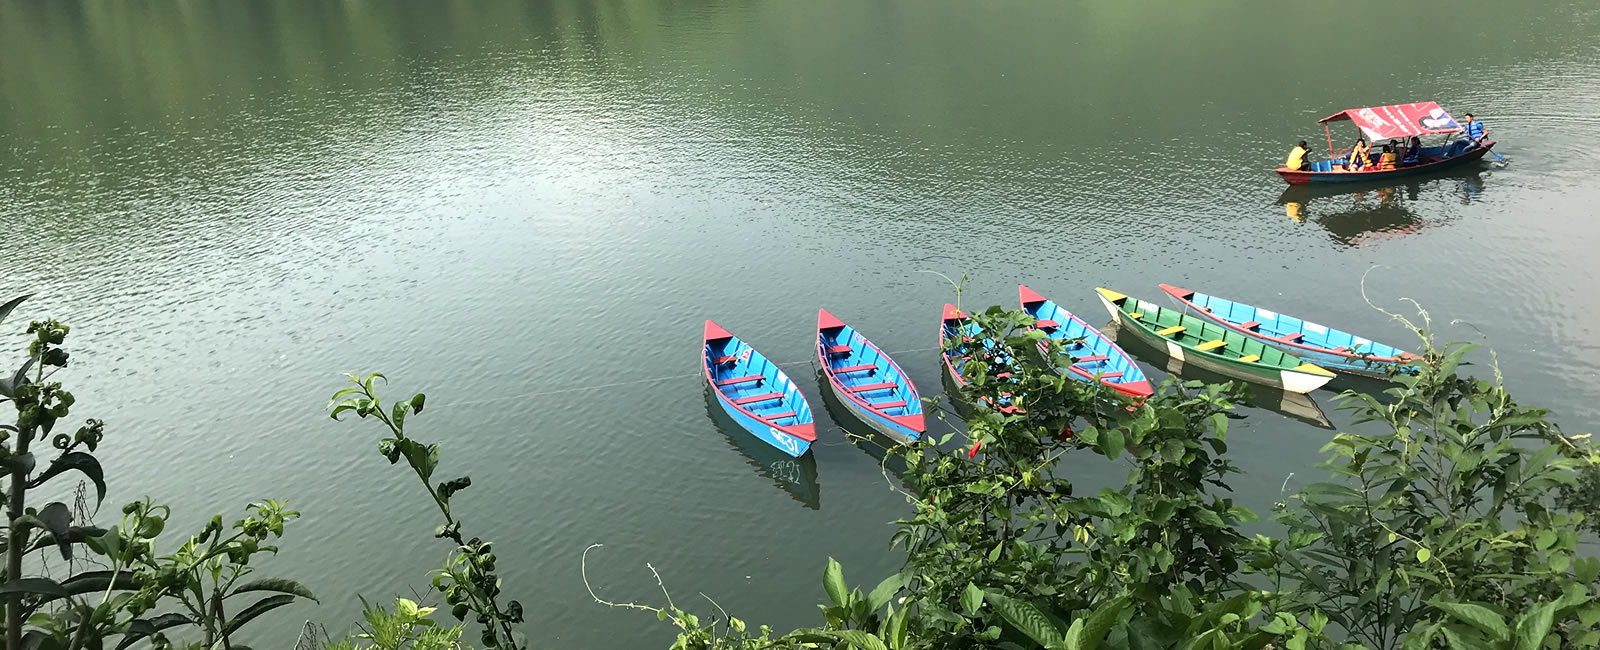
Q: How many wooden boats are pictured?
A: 7